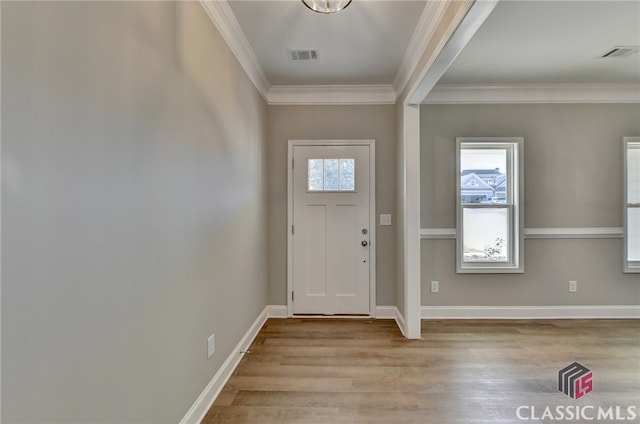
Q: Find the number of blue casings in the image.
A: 0